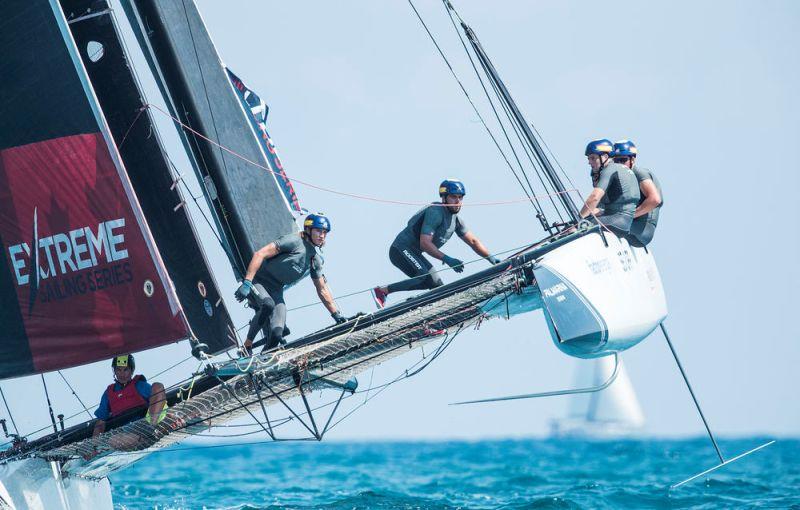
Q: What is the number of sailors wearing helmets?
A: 5